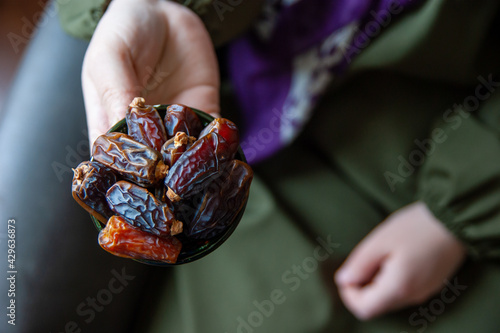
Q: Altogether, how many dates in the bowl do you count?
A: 10